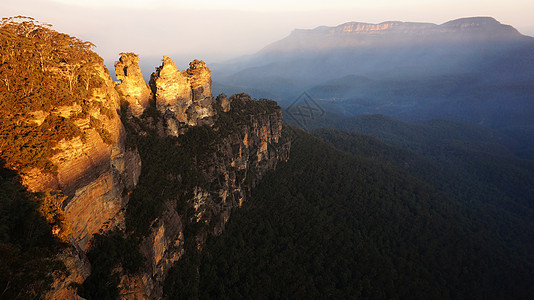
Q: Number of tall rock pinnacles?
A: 3